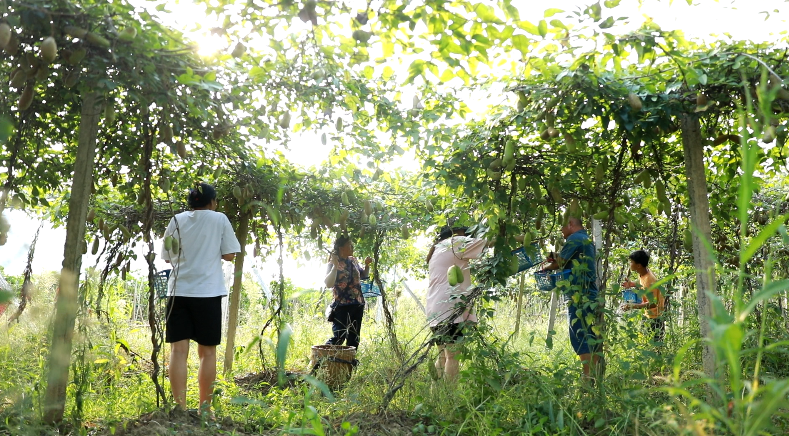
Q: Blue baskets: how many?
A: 5